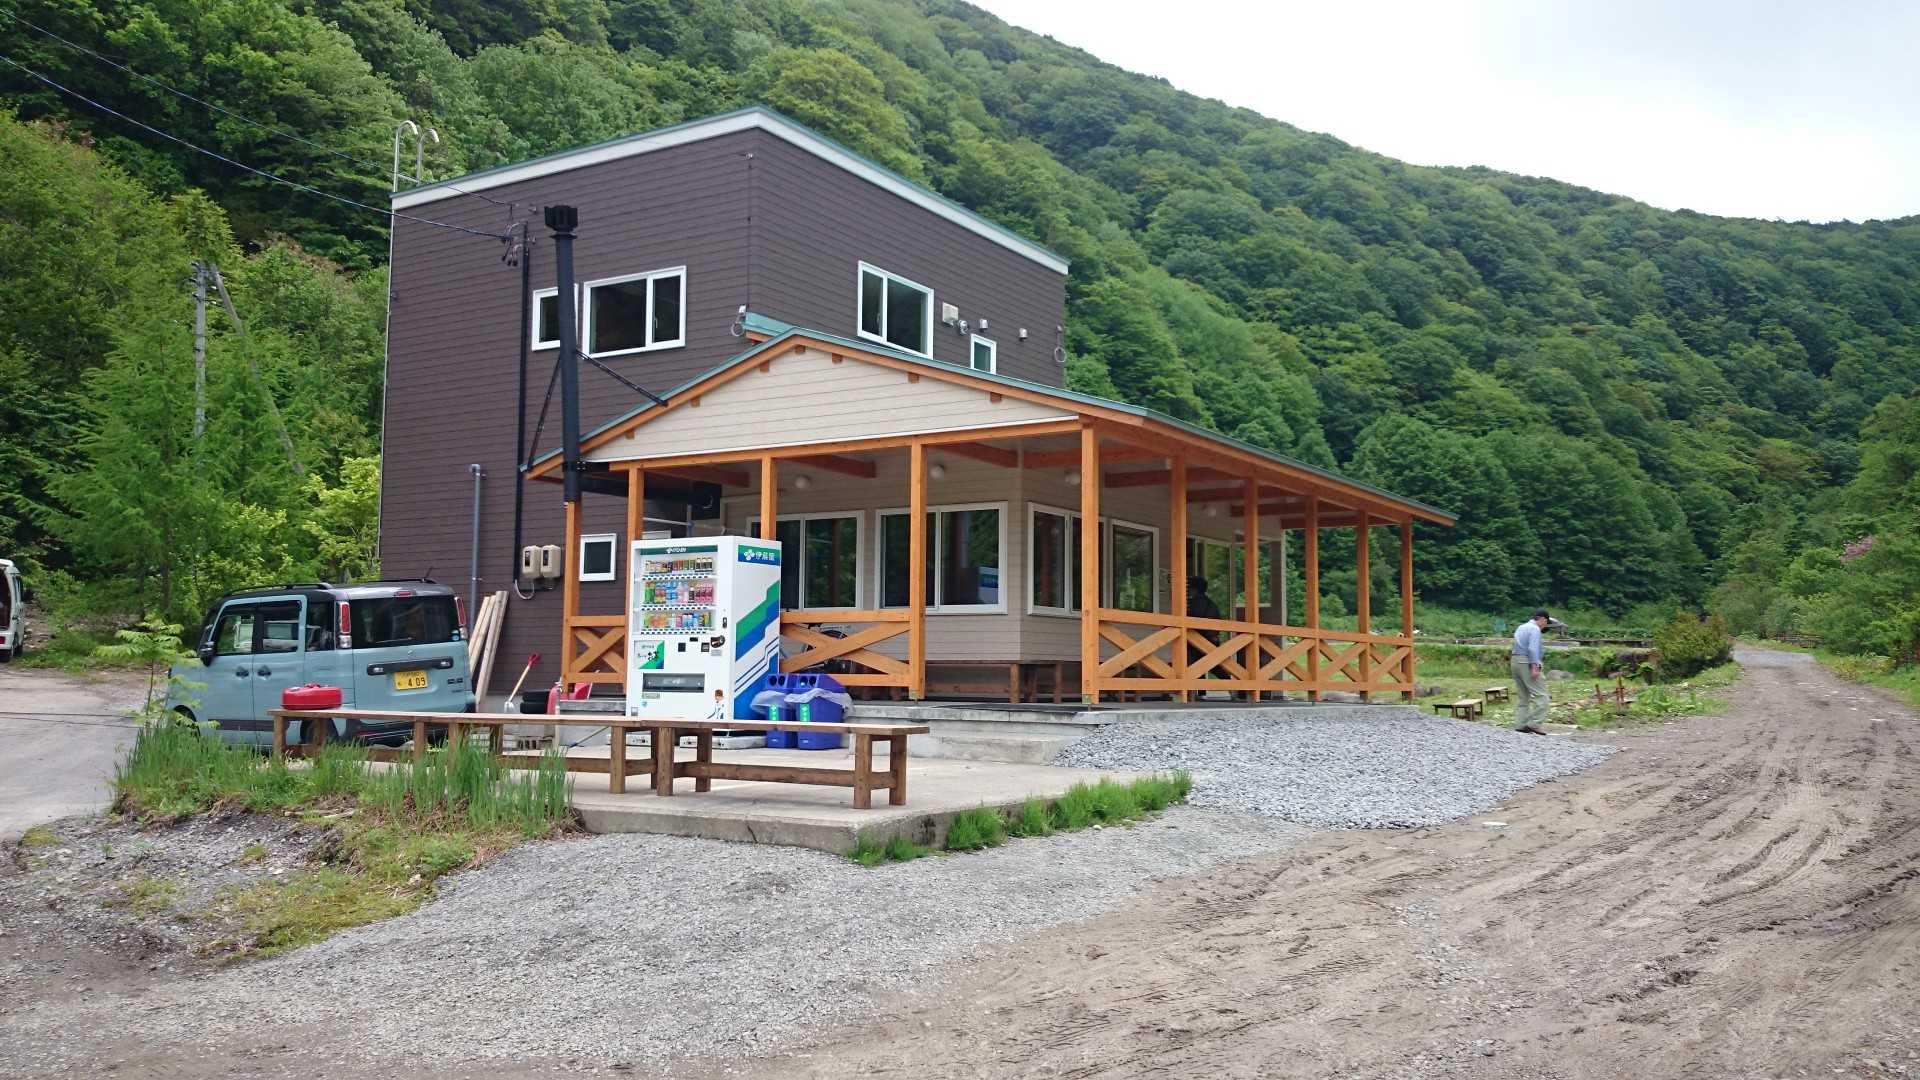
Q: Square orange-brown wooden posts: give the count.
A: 10